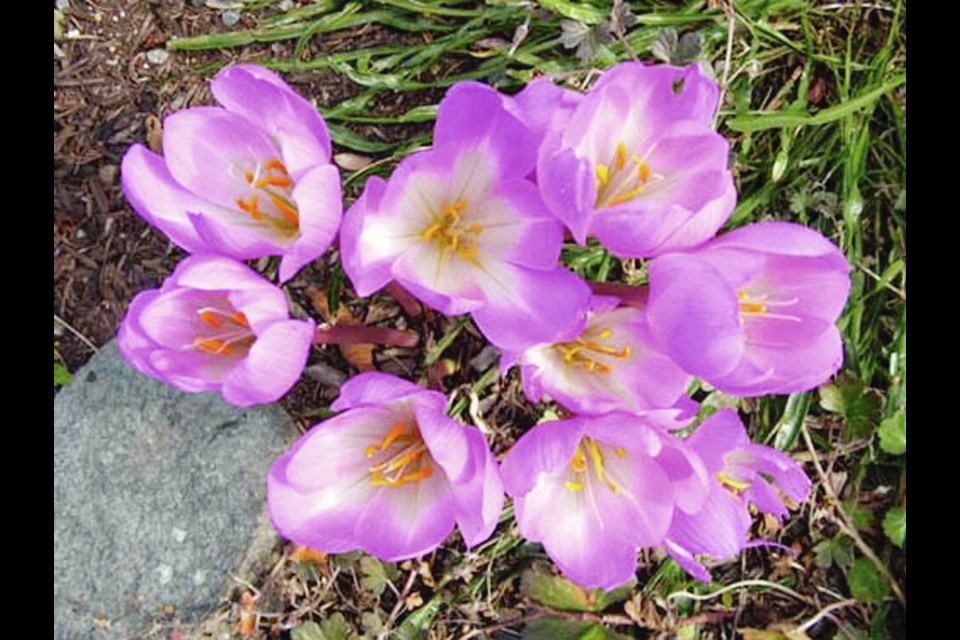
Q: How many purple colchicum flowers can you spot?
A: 9